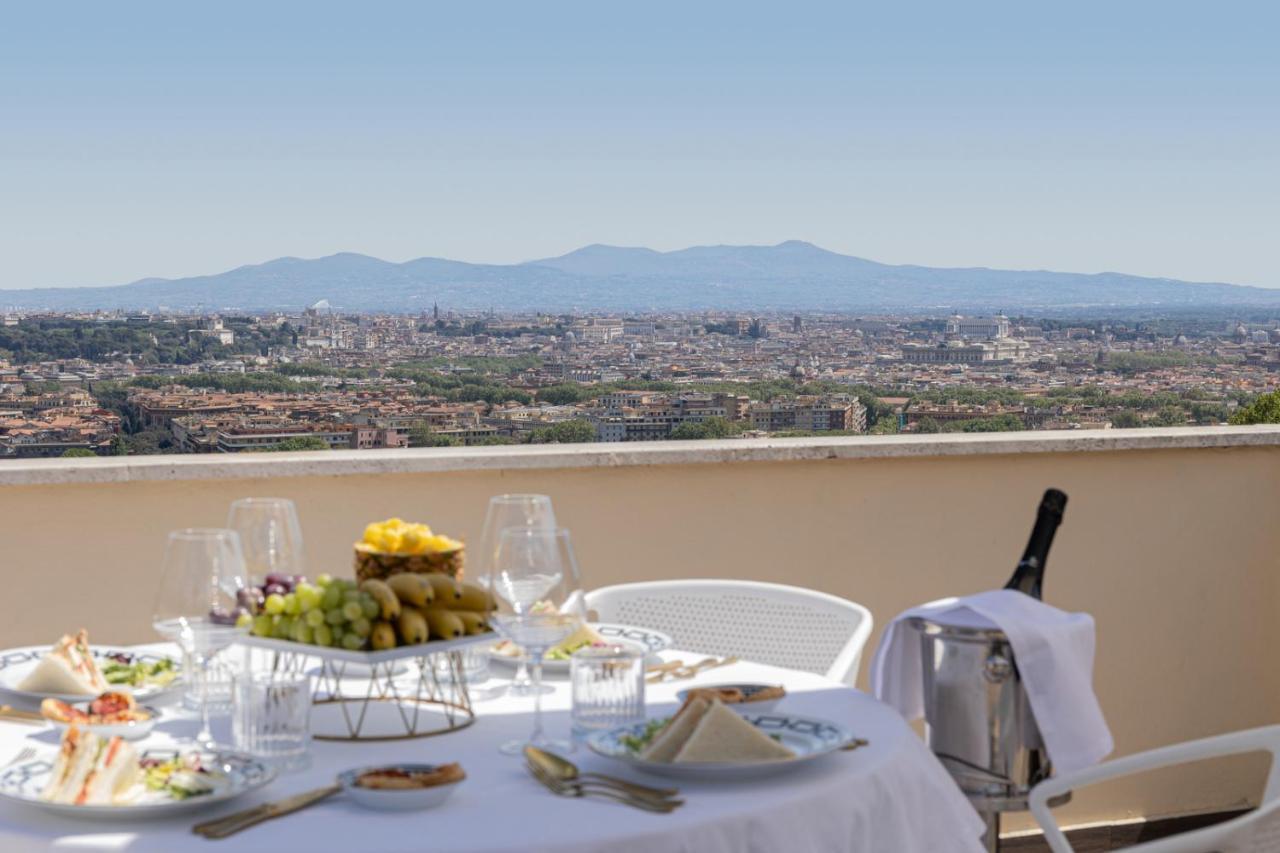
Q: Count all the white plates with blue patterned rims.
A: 4